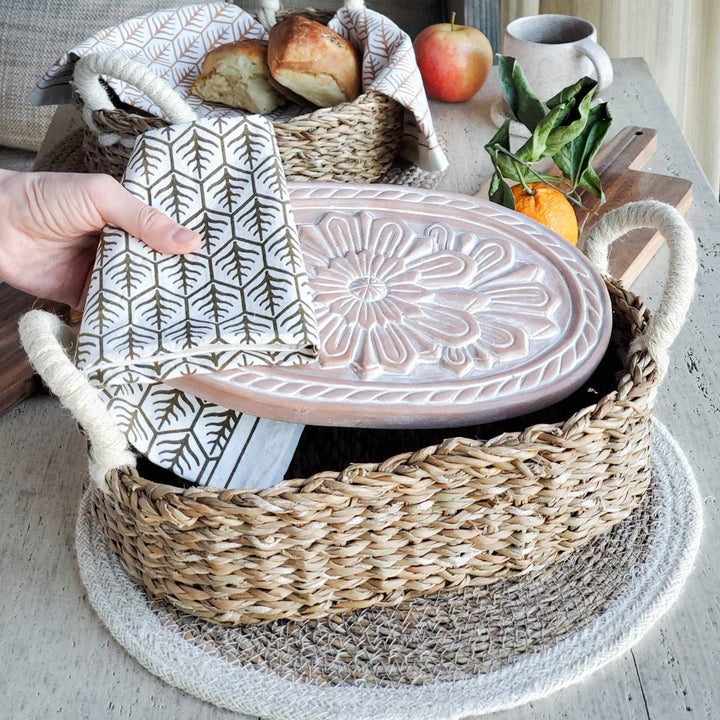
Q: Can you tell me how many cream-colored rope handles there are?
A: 4